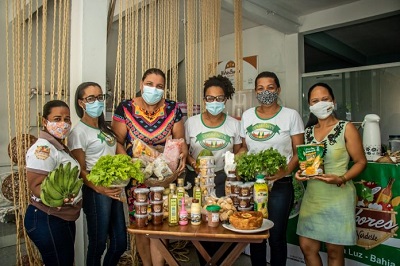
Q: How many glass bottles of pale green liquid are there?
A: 3